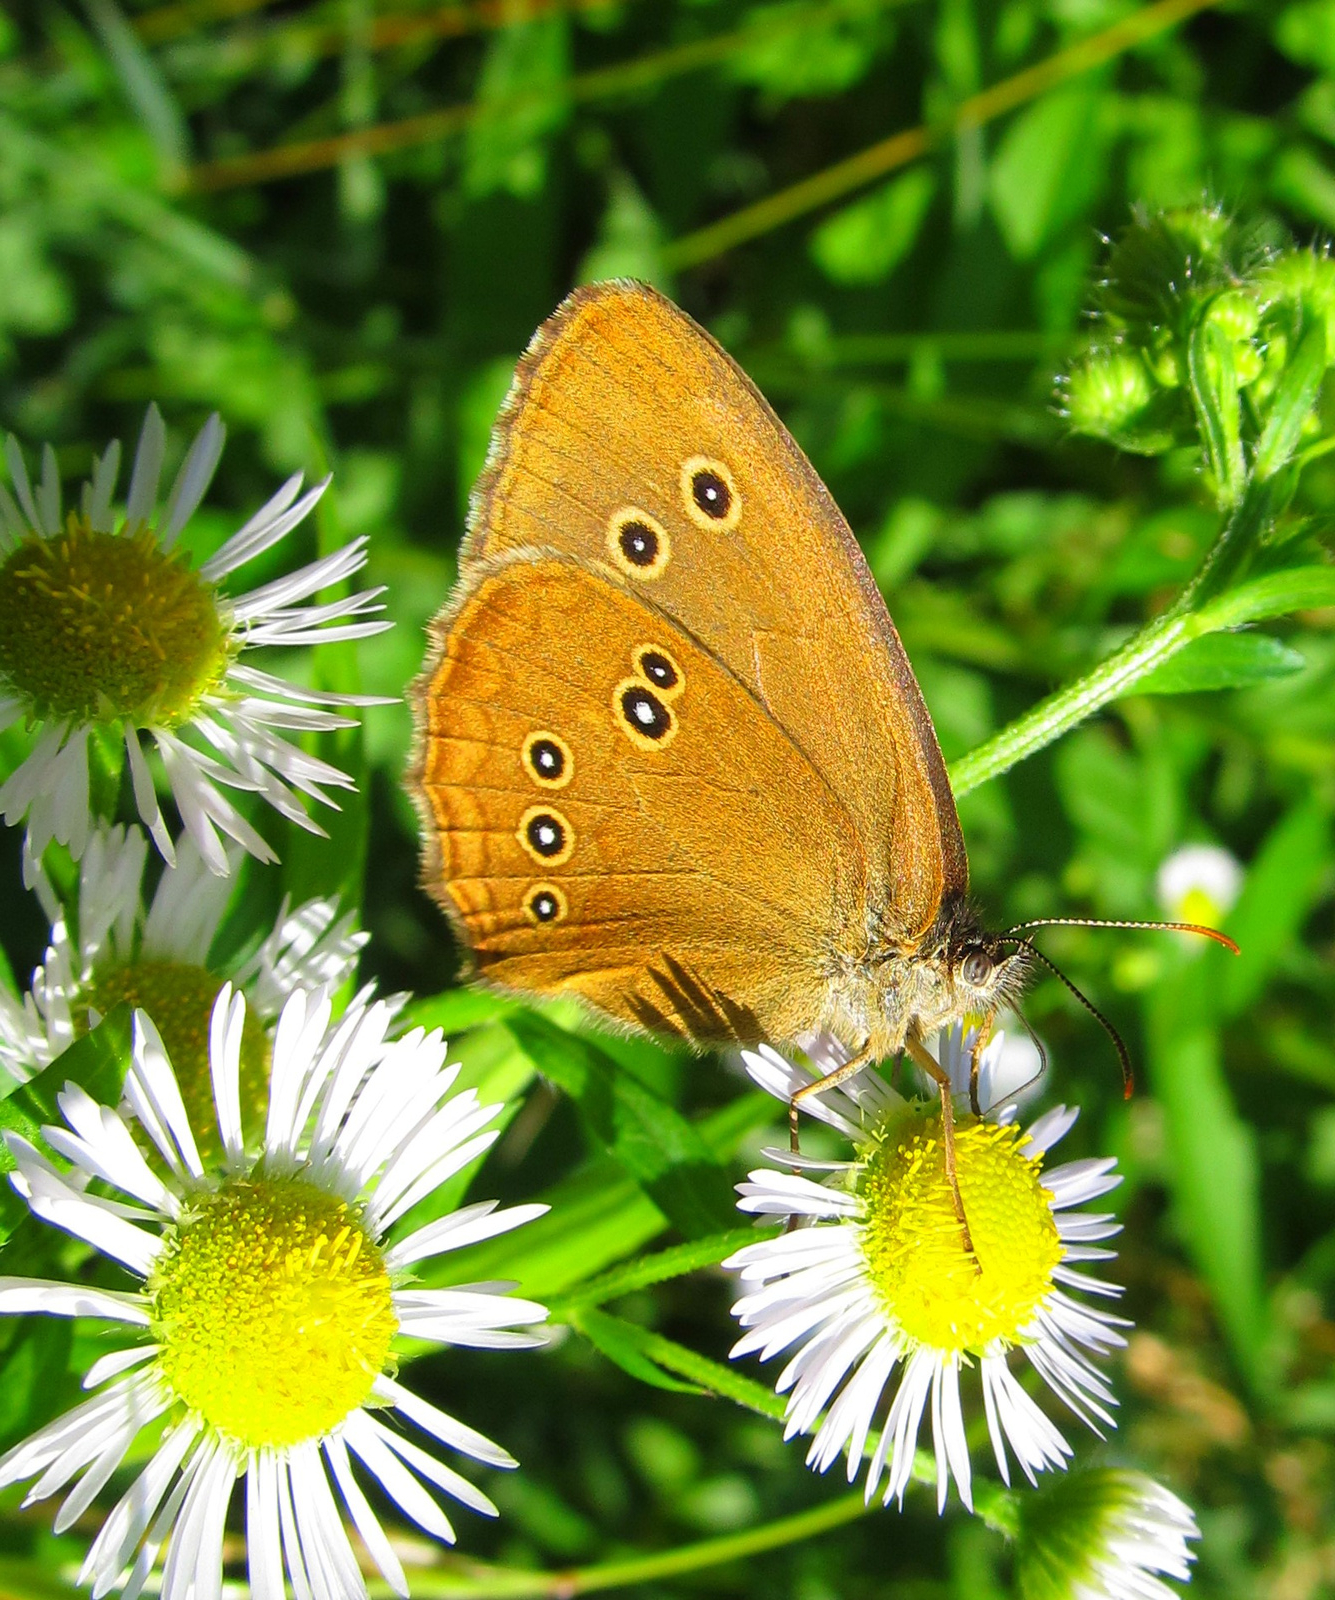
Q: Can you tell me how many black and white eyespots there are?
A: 7